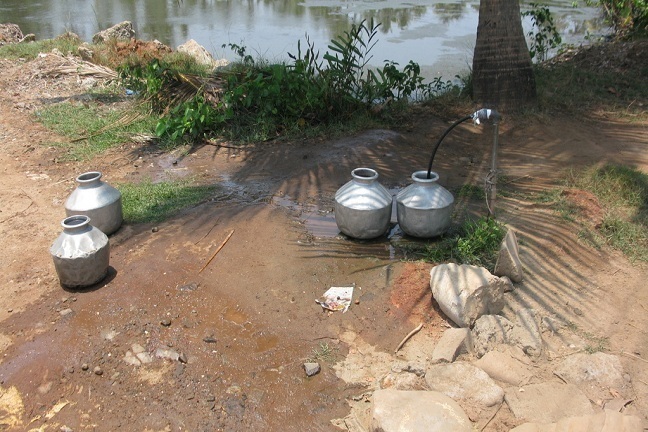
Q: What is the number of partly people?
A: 0